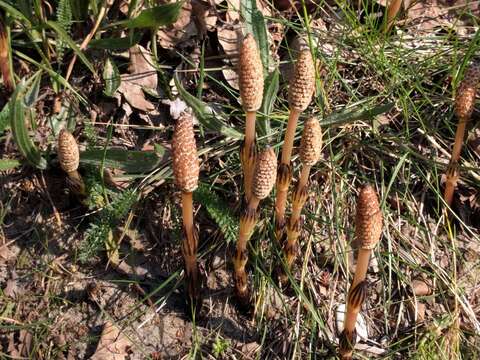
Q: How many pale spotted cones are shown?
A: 8